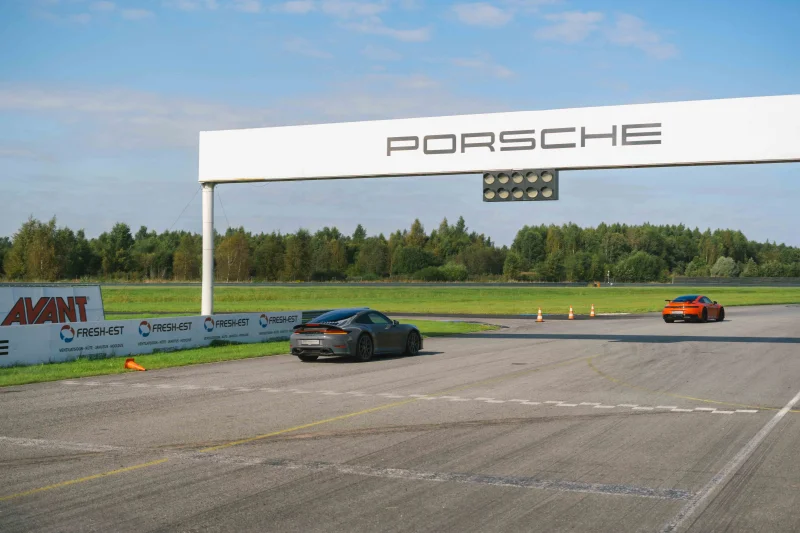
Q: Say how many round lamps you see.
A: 10